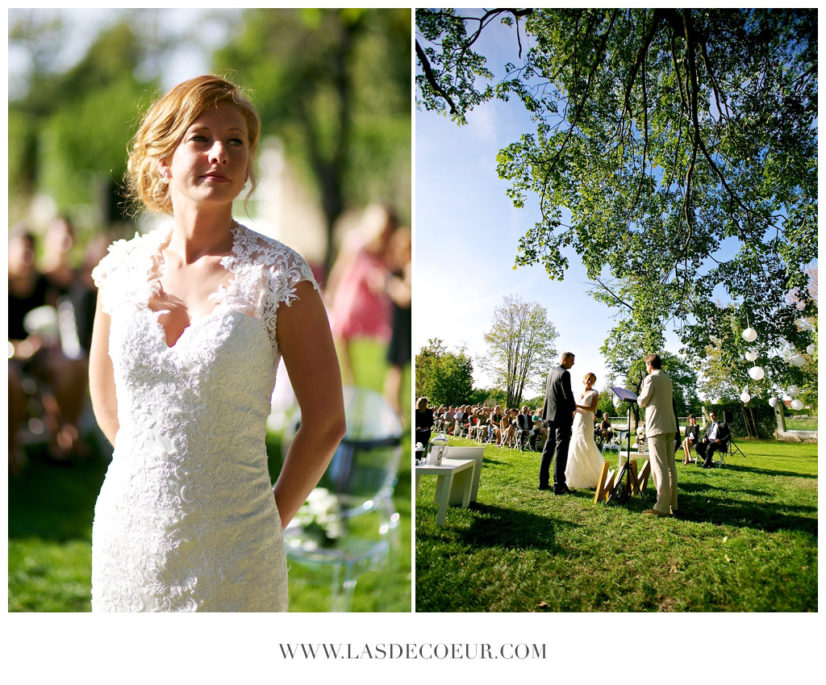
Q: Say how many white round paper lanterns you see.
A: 9